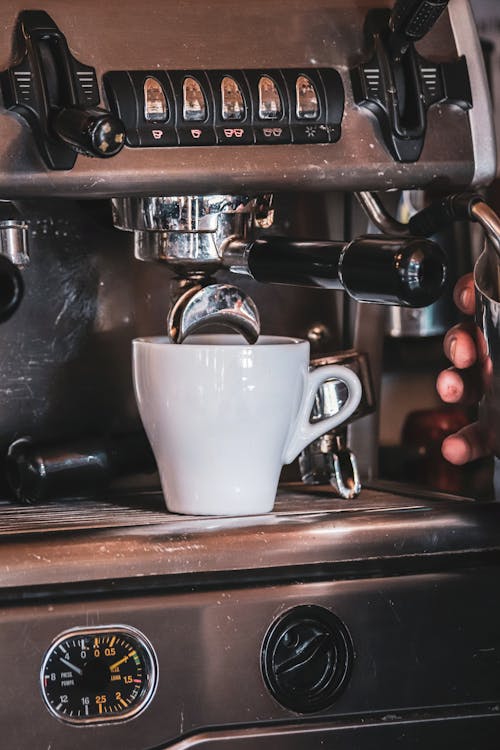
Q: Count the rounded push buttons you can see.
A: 5